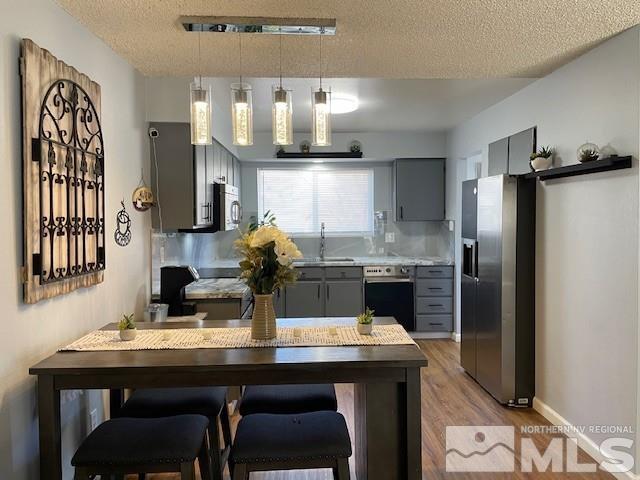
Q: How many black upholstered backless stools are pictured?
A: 4